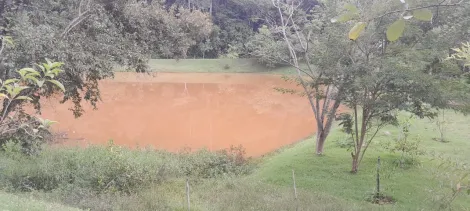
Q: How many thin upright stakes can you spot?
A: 3